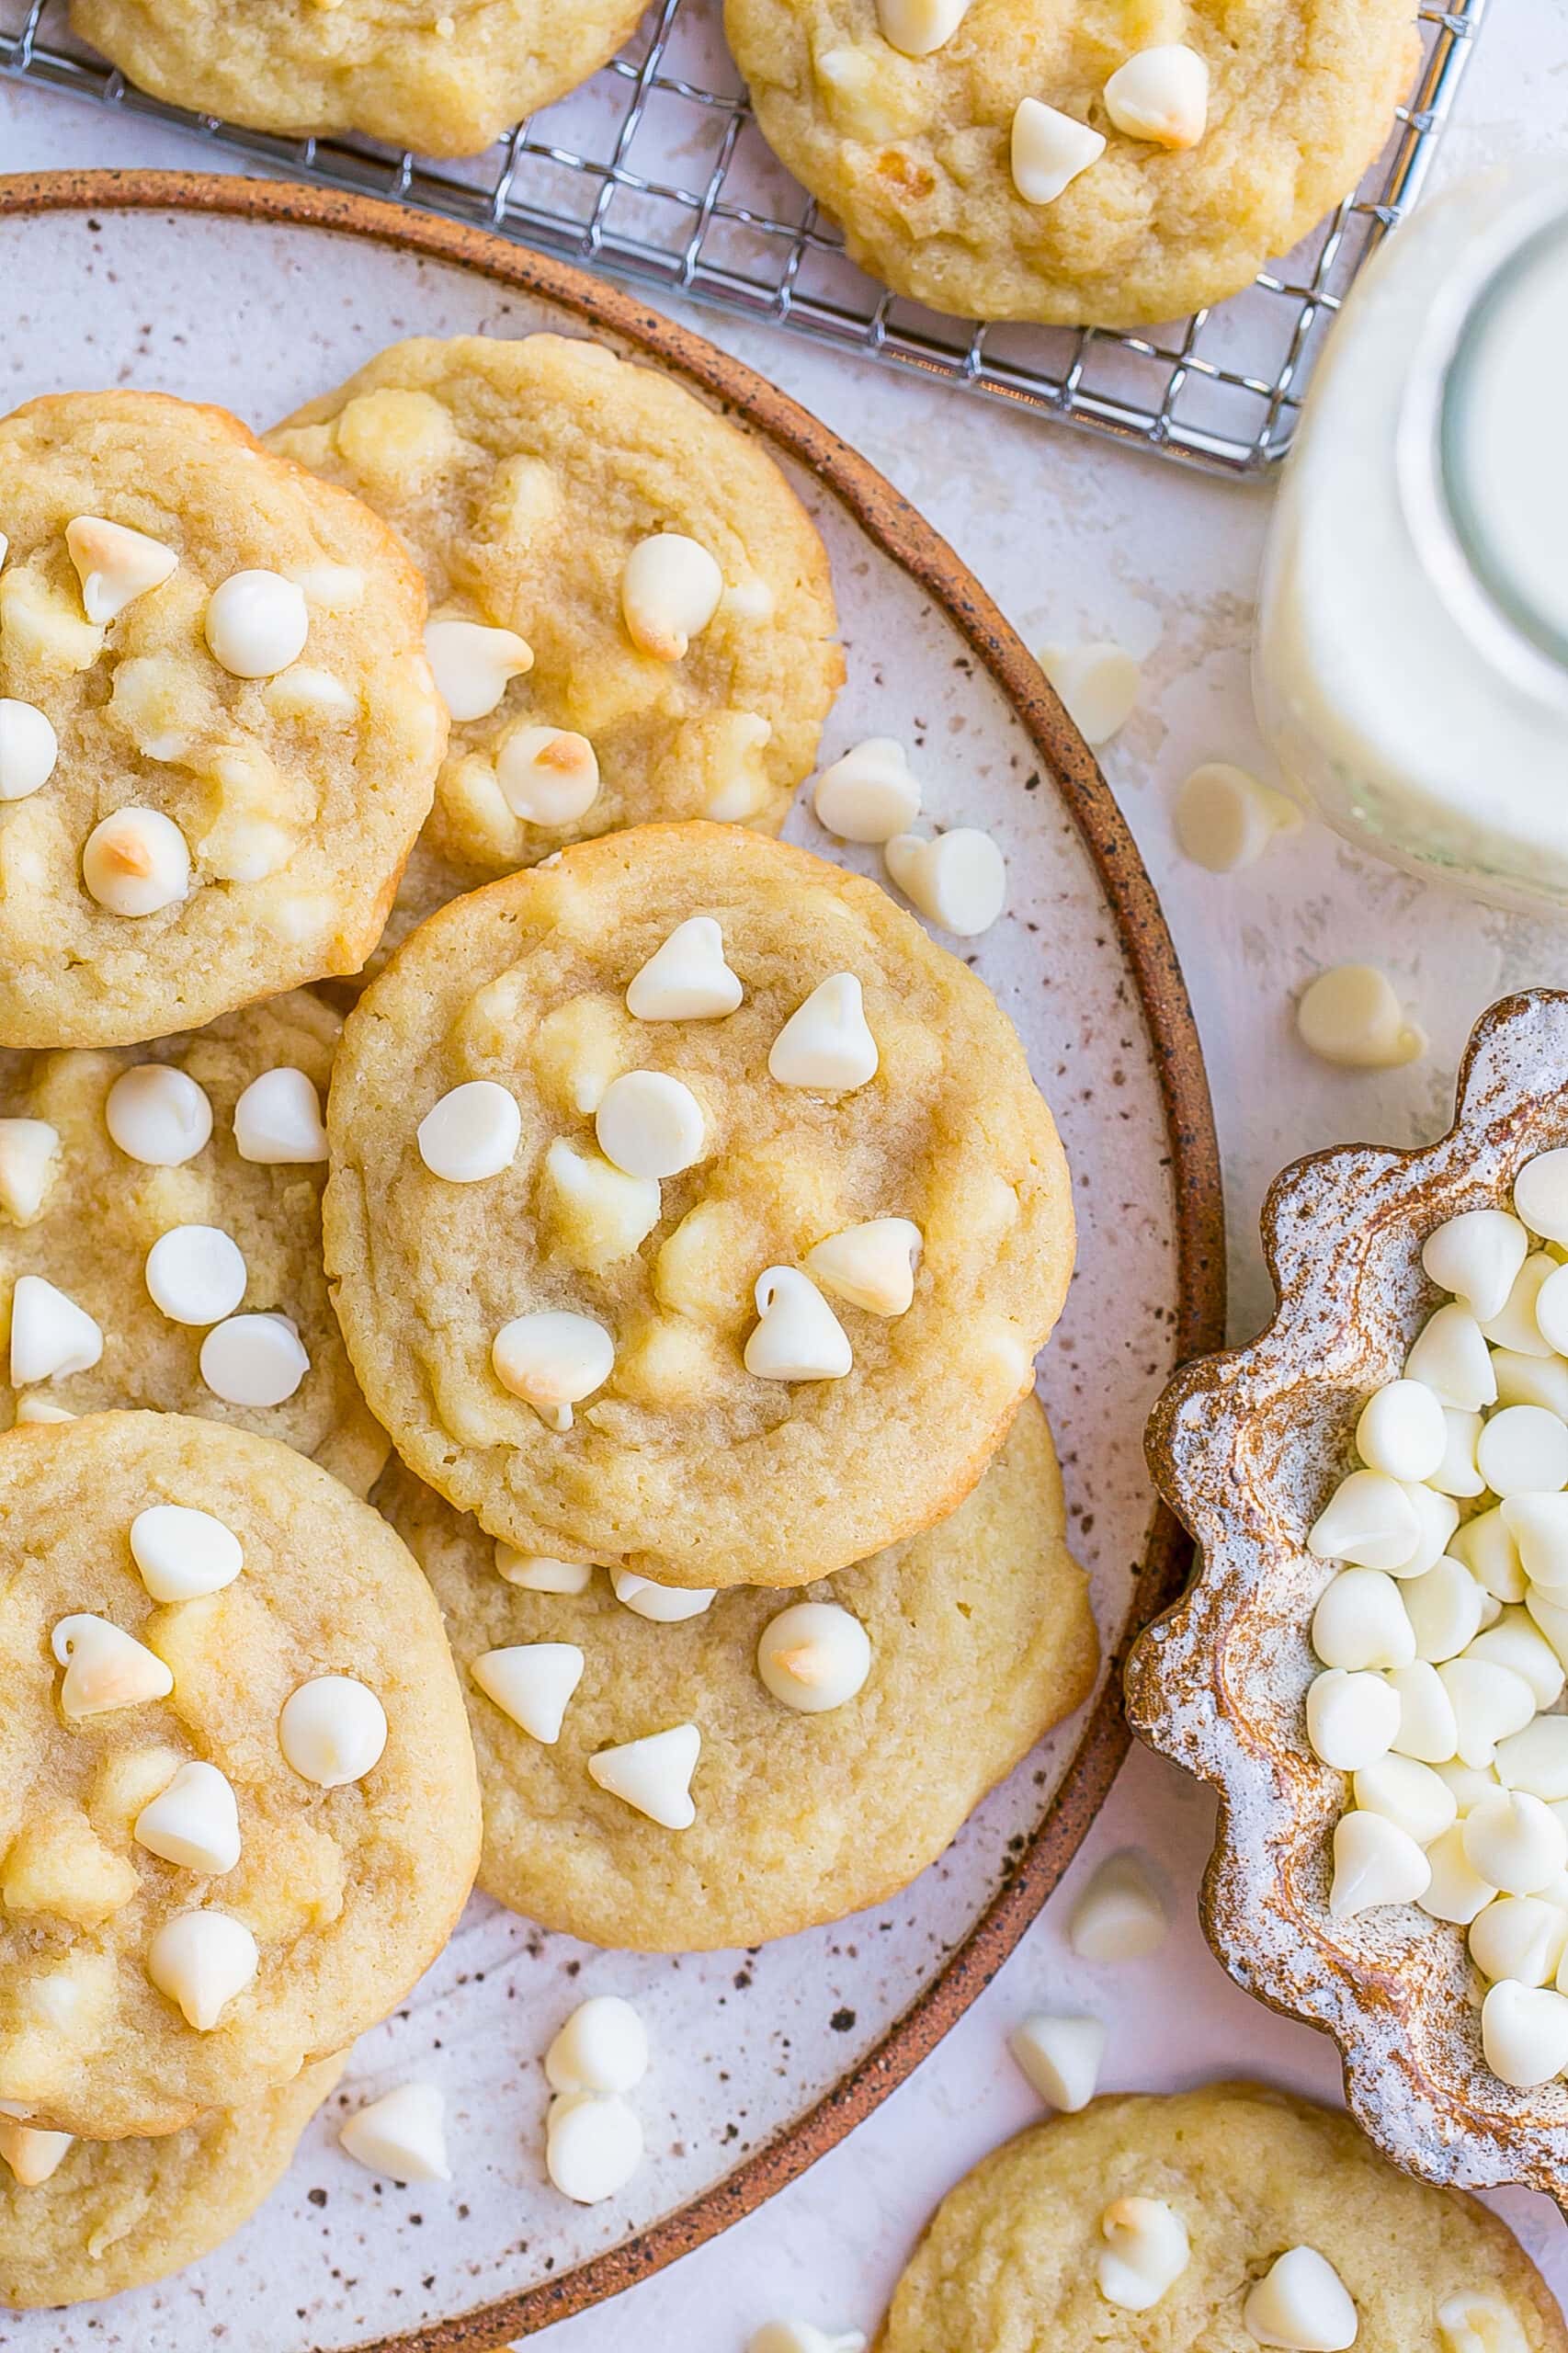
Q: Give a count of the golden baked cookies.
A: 10